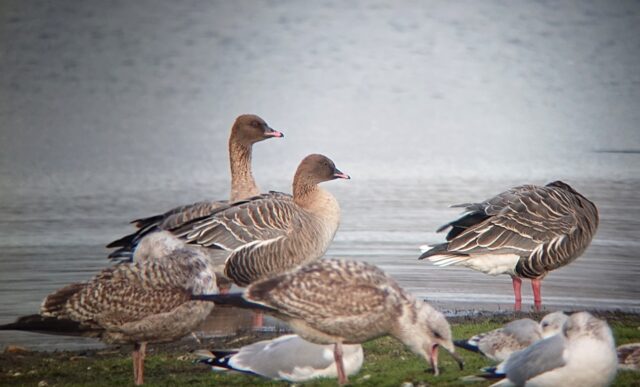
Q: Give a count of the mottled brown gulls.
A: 2